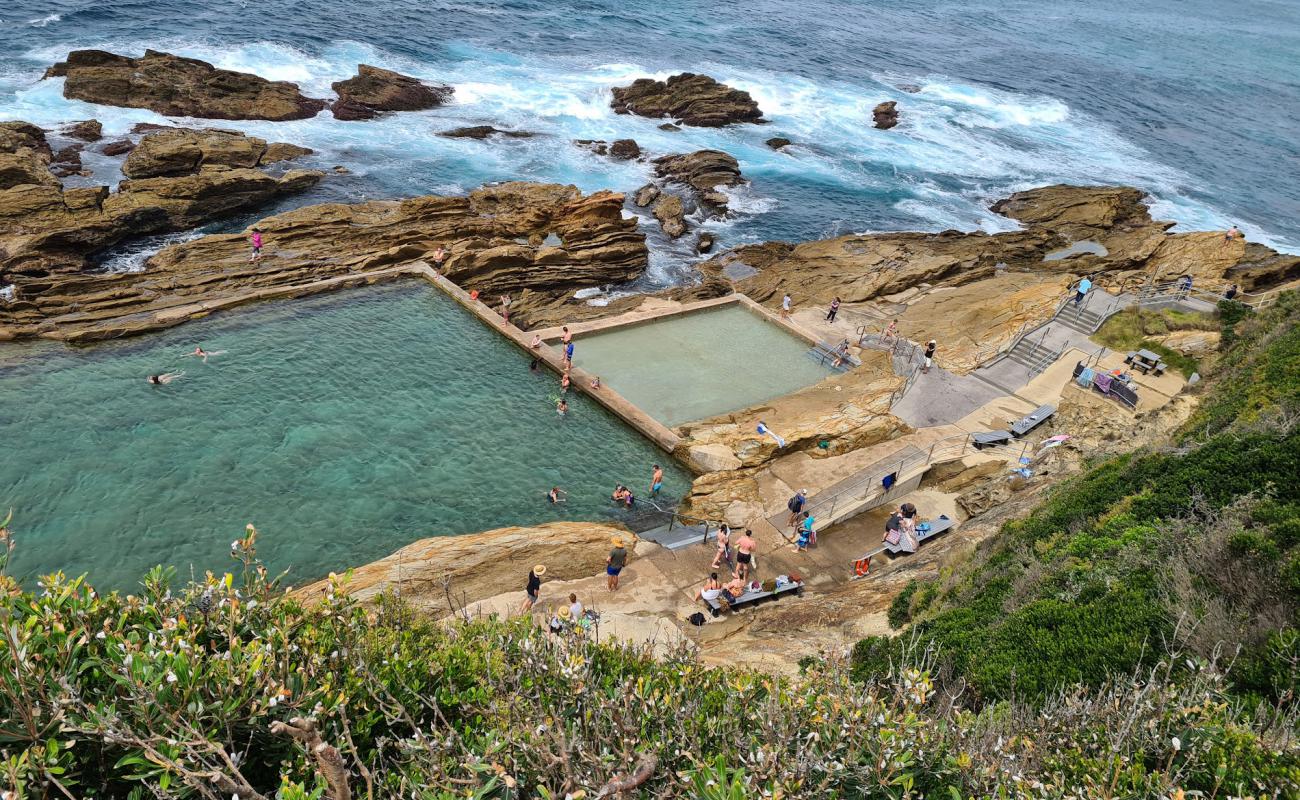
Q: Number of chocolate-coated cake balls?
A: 0